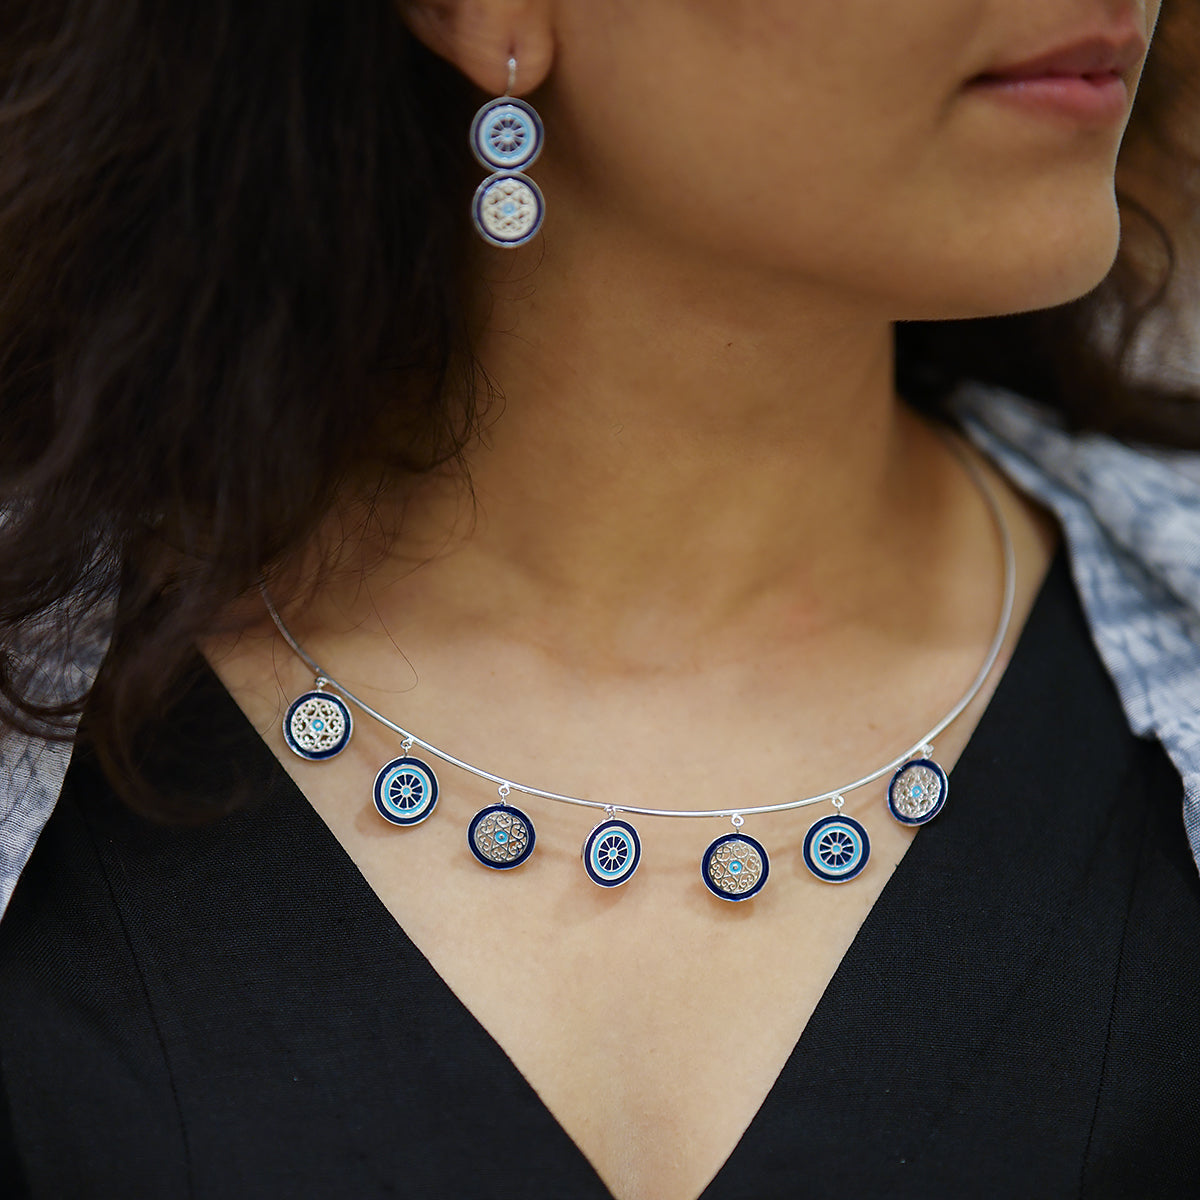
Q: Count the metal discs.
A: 9